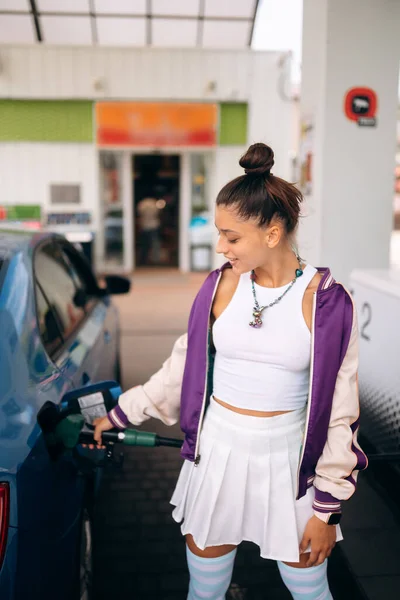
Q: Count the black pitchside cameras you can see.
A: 0